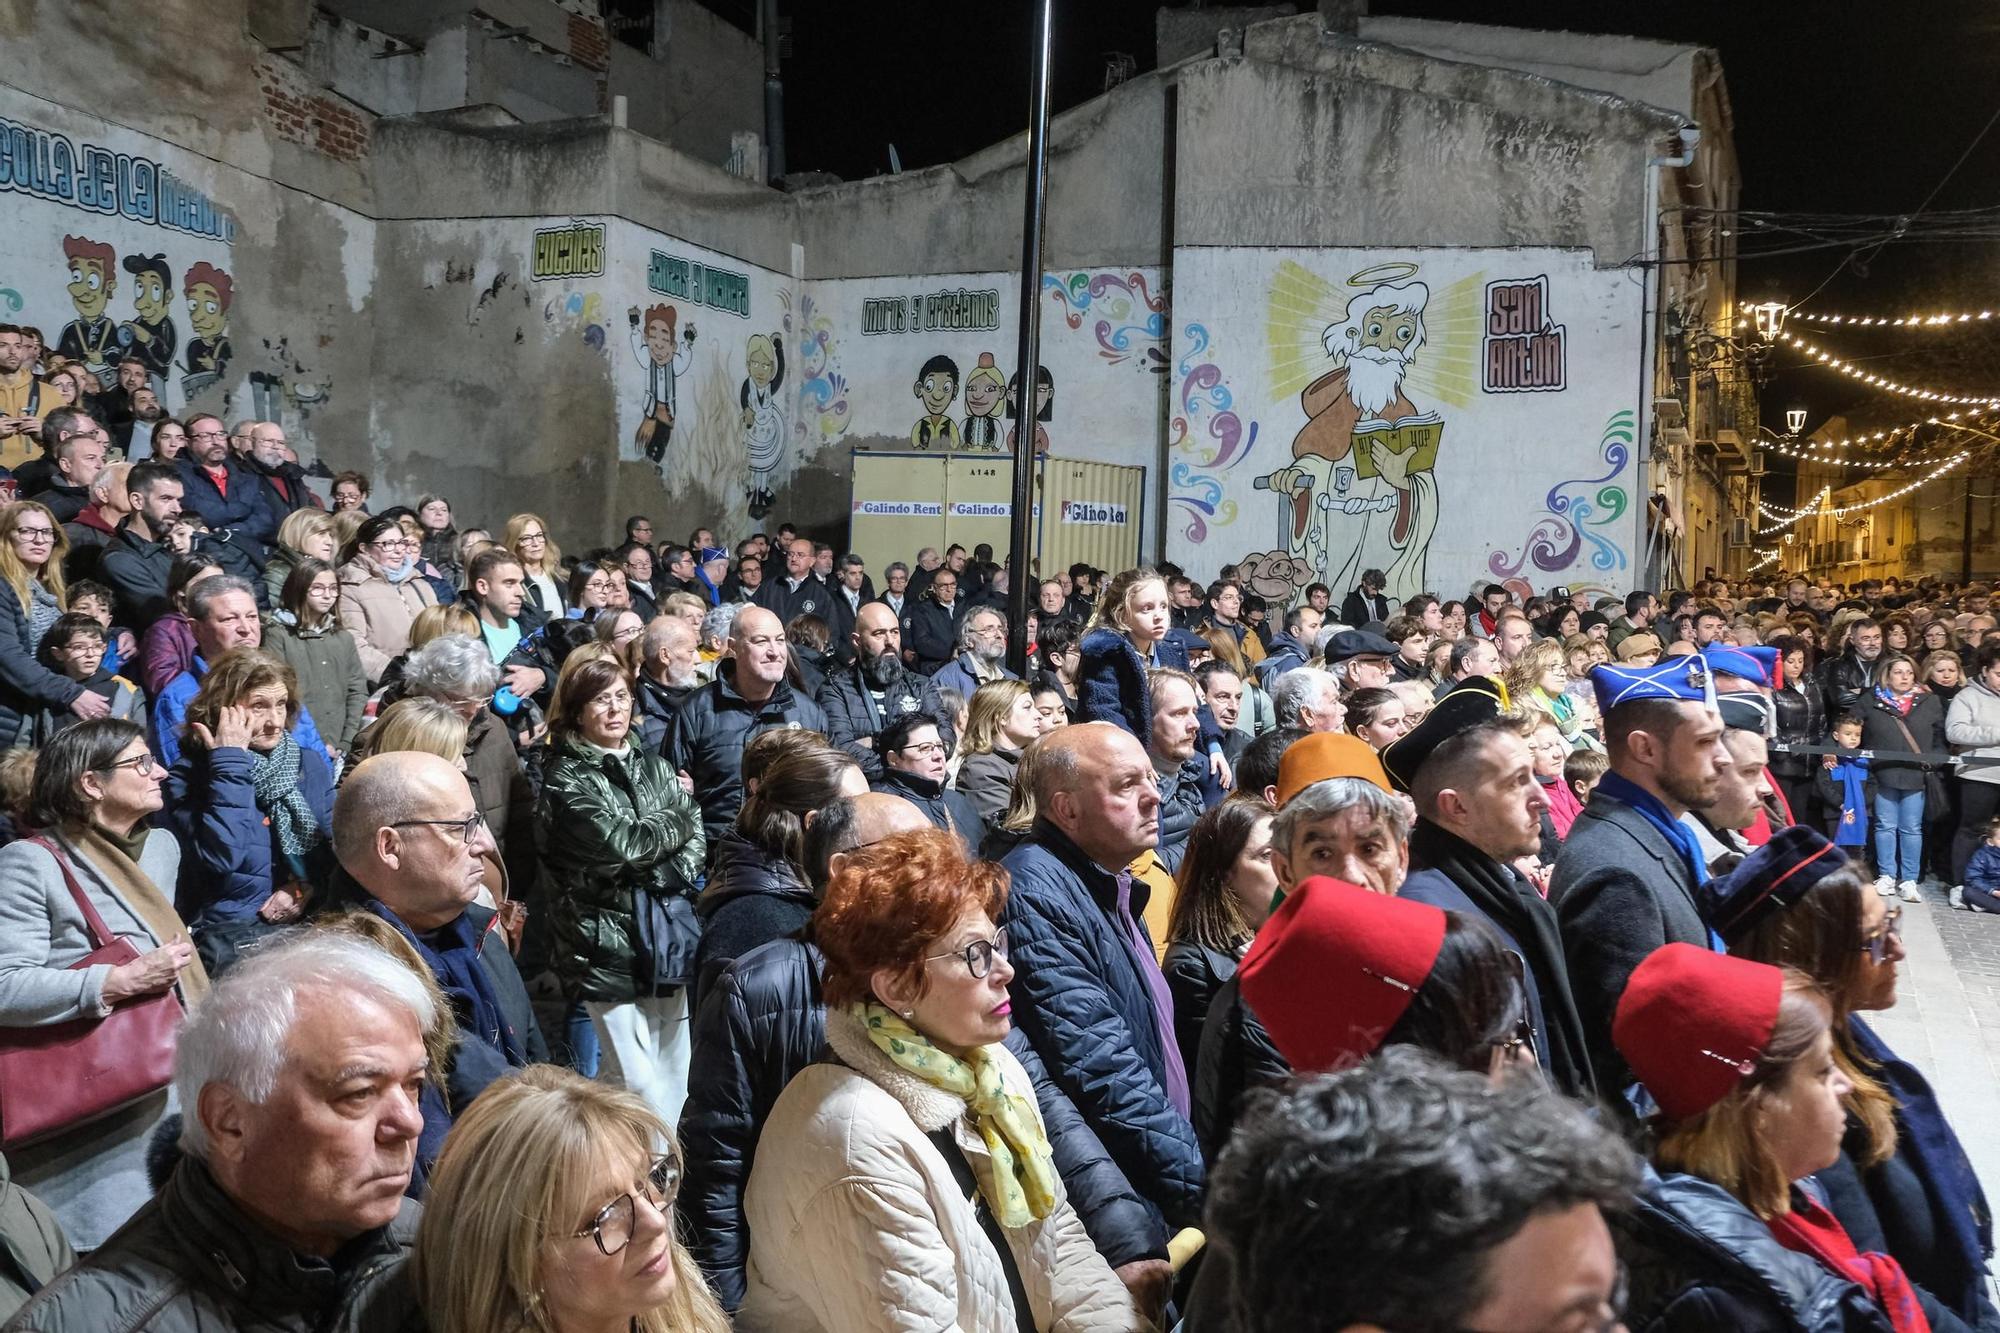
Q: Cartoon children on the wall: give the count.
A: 8